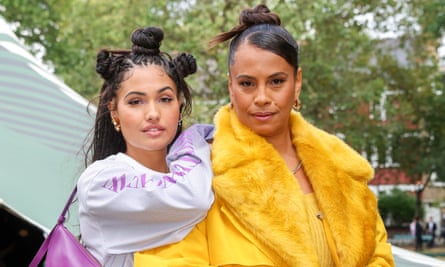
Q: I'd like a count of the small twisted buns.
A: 3